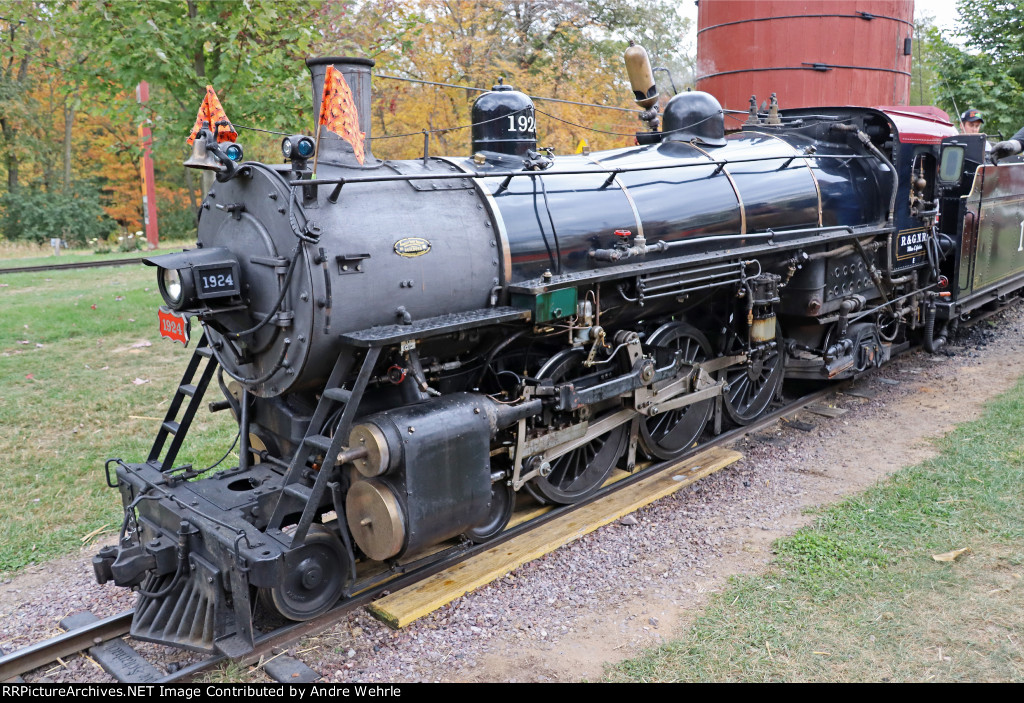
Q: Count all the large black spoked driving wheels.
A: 3